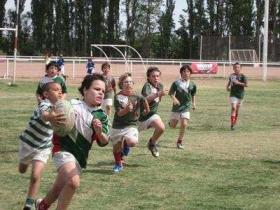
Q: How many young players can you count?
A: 8